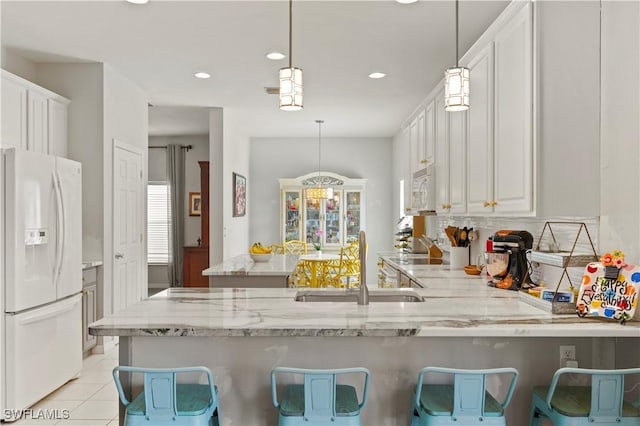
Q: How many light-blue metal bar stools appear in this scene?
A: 4